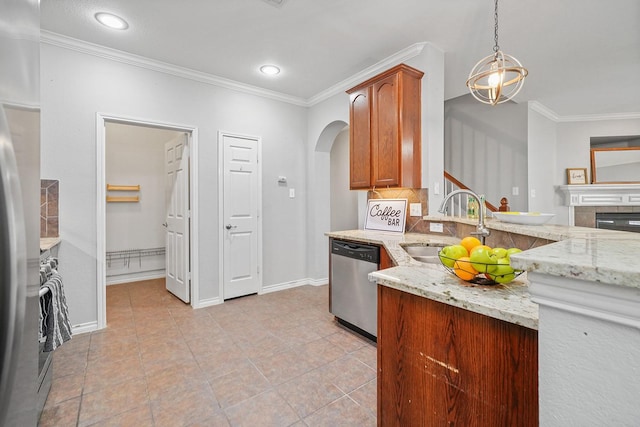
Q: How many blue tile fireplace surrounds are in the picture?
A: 0